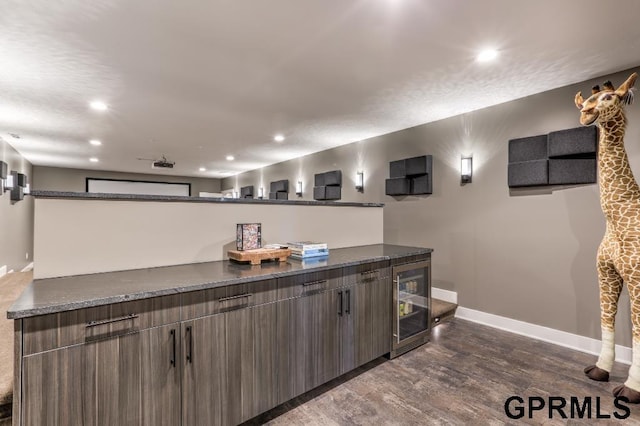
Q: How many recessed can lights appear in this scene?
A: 7